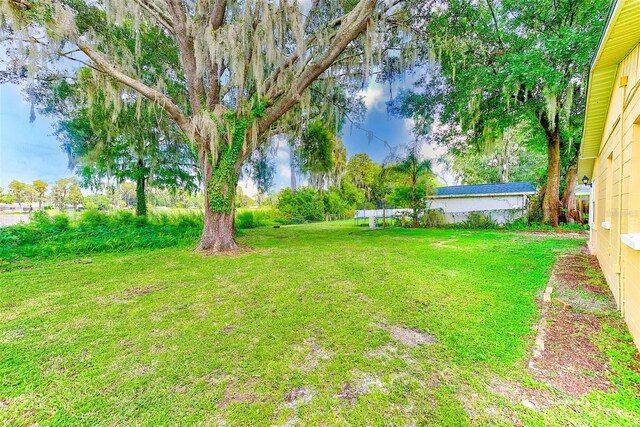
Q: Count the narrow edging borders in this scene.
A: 1